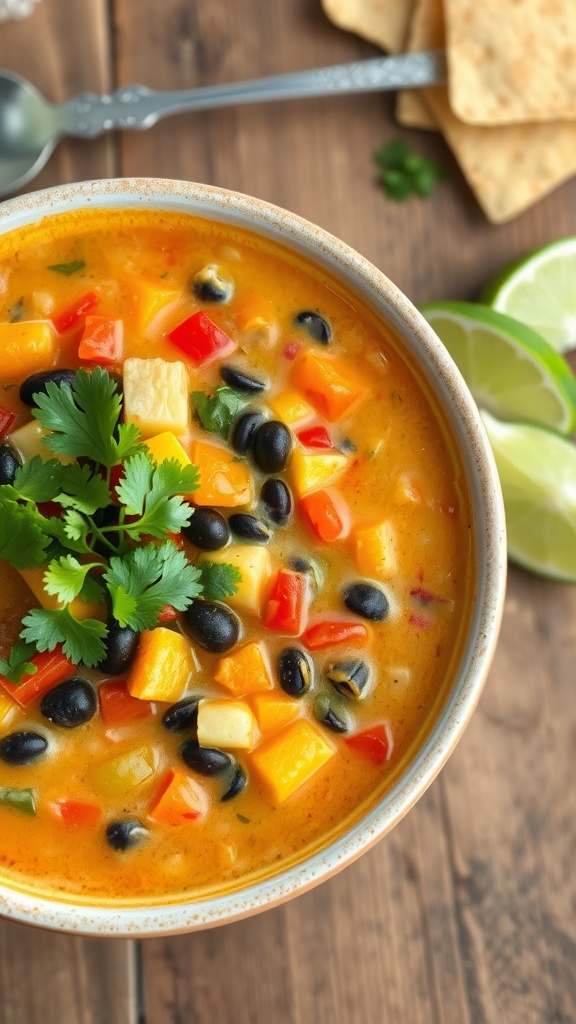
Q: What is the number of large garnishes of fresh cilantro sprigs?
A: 1